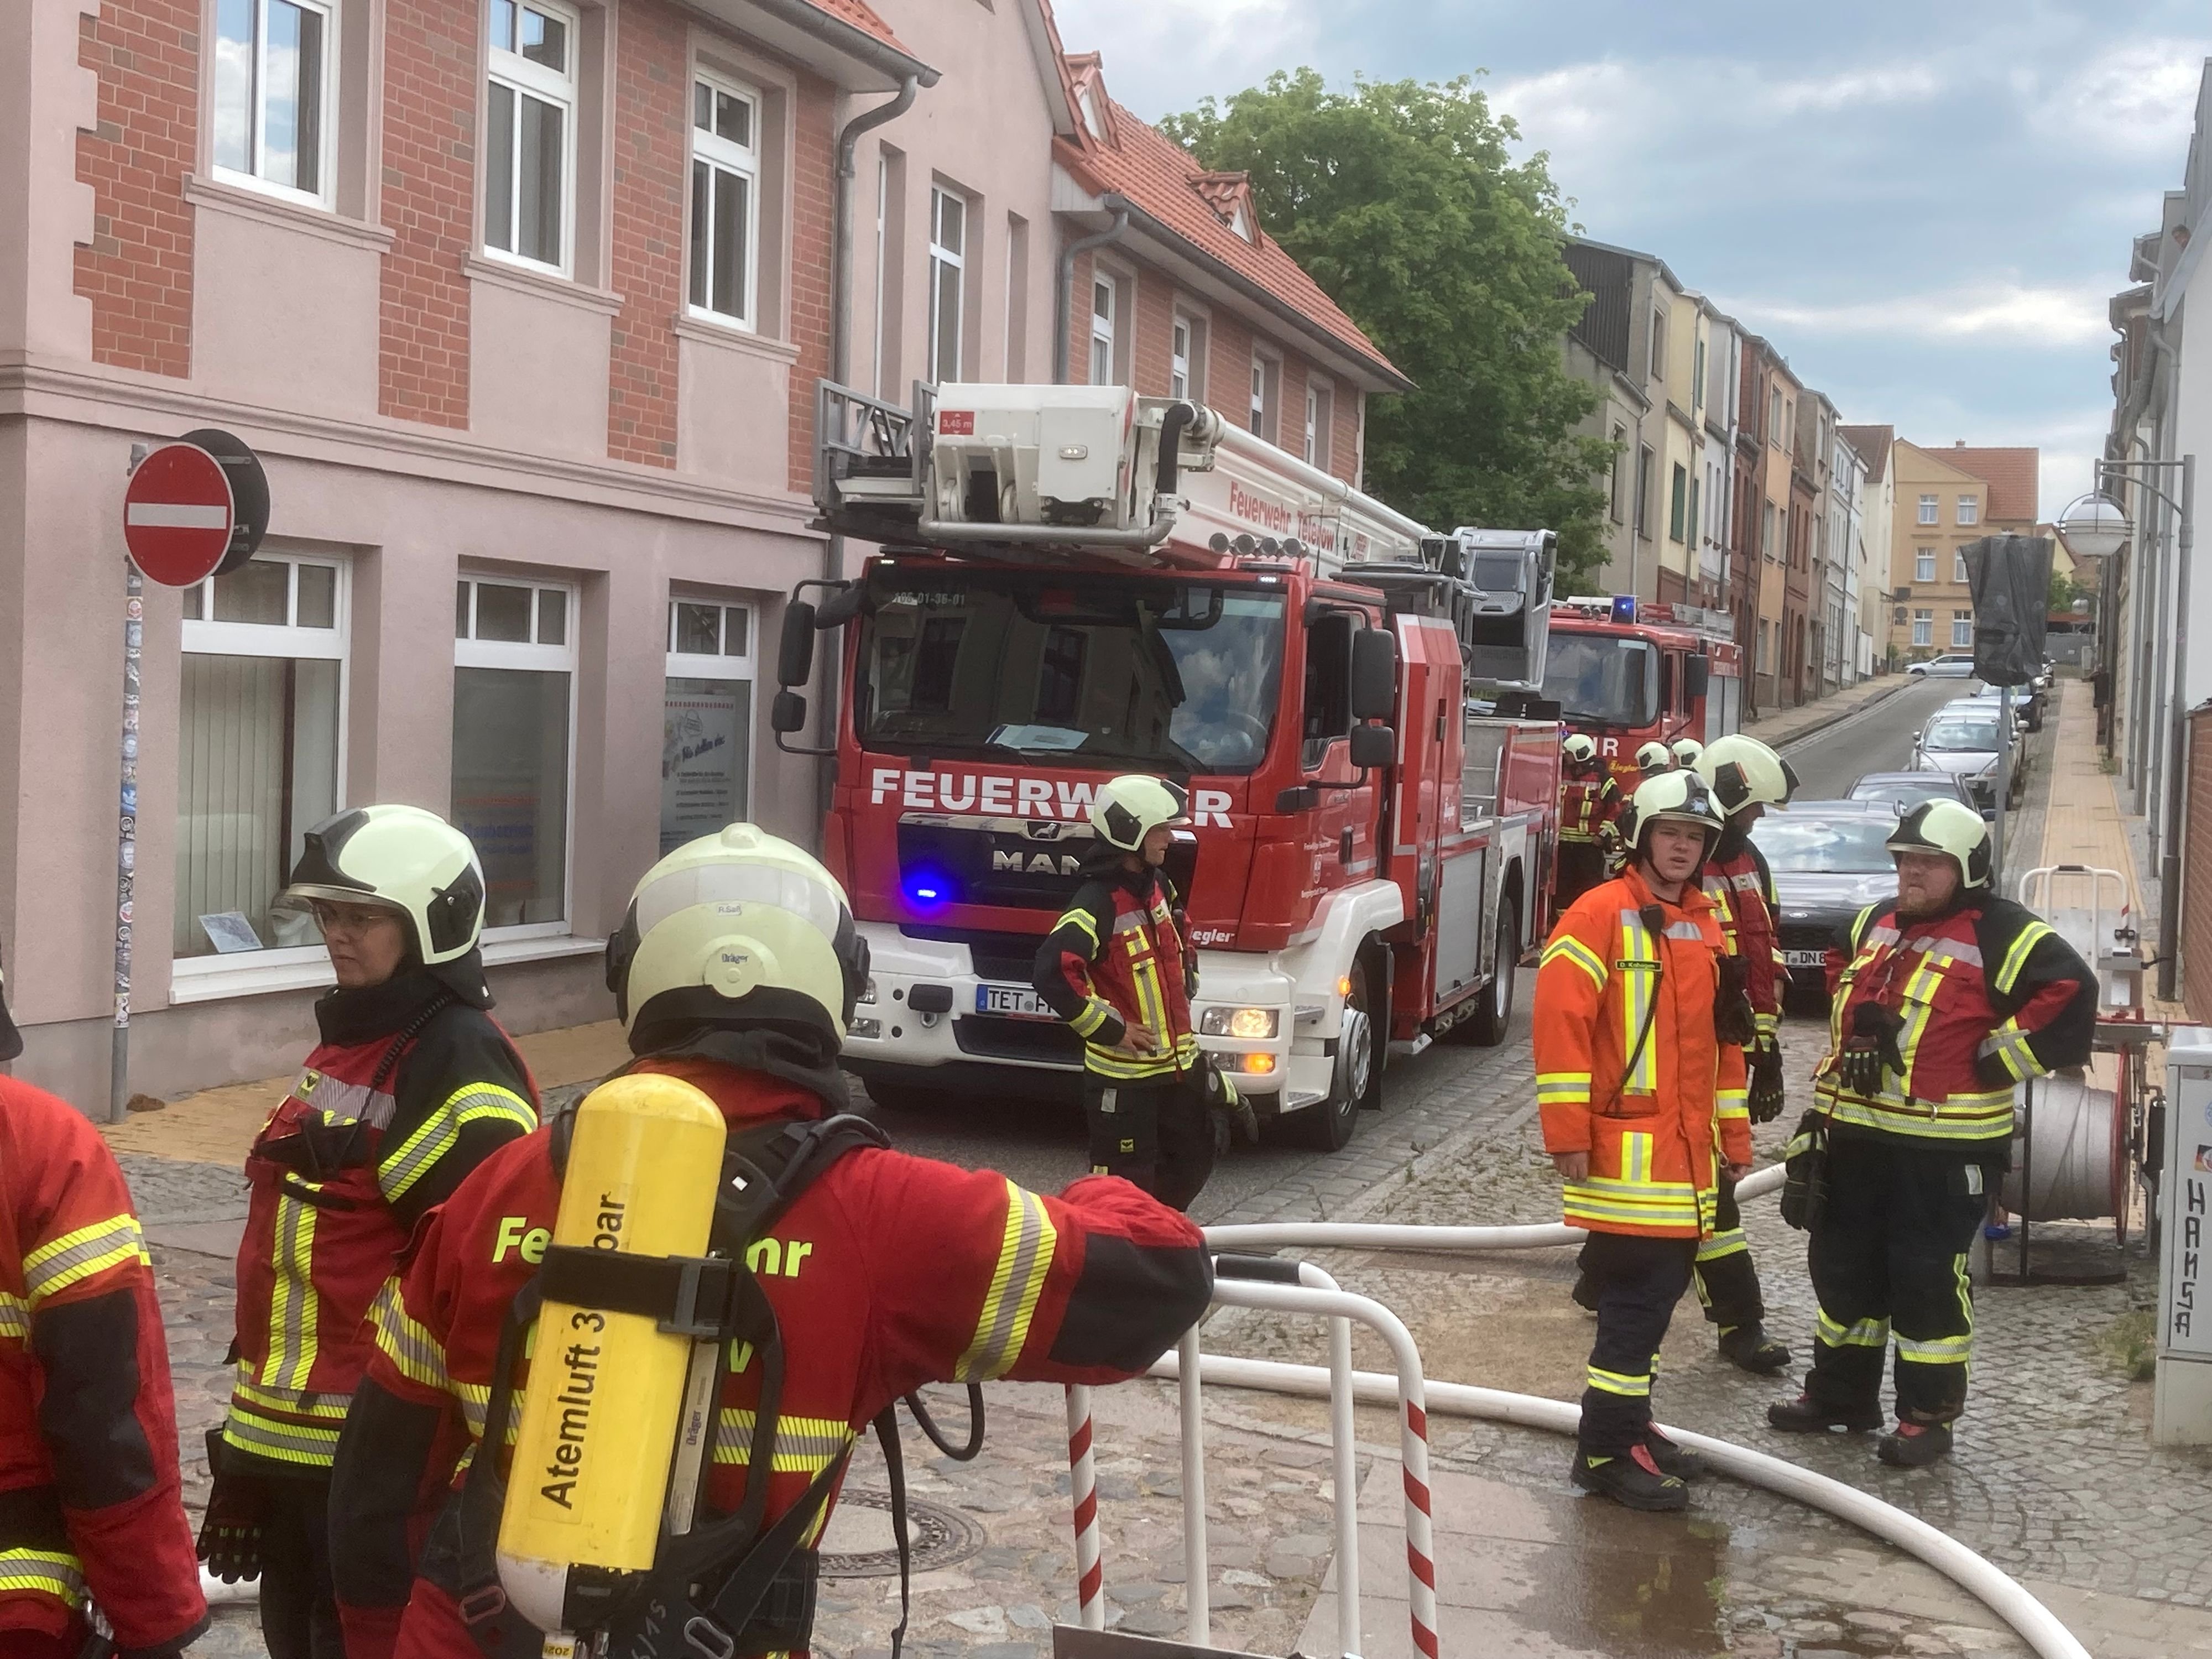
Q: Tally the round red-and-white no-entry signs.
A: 1